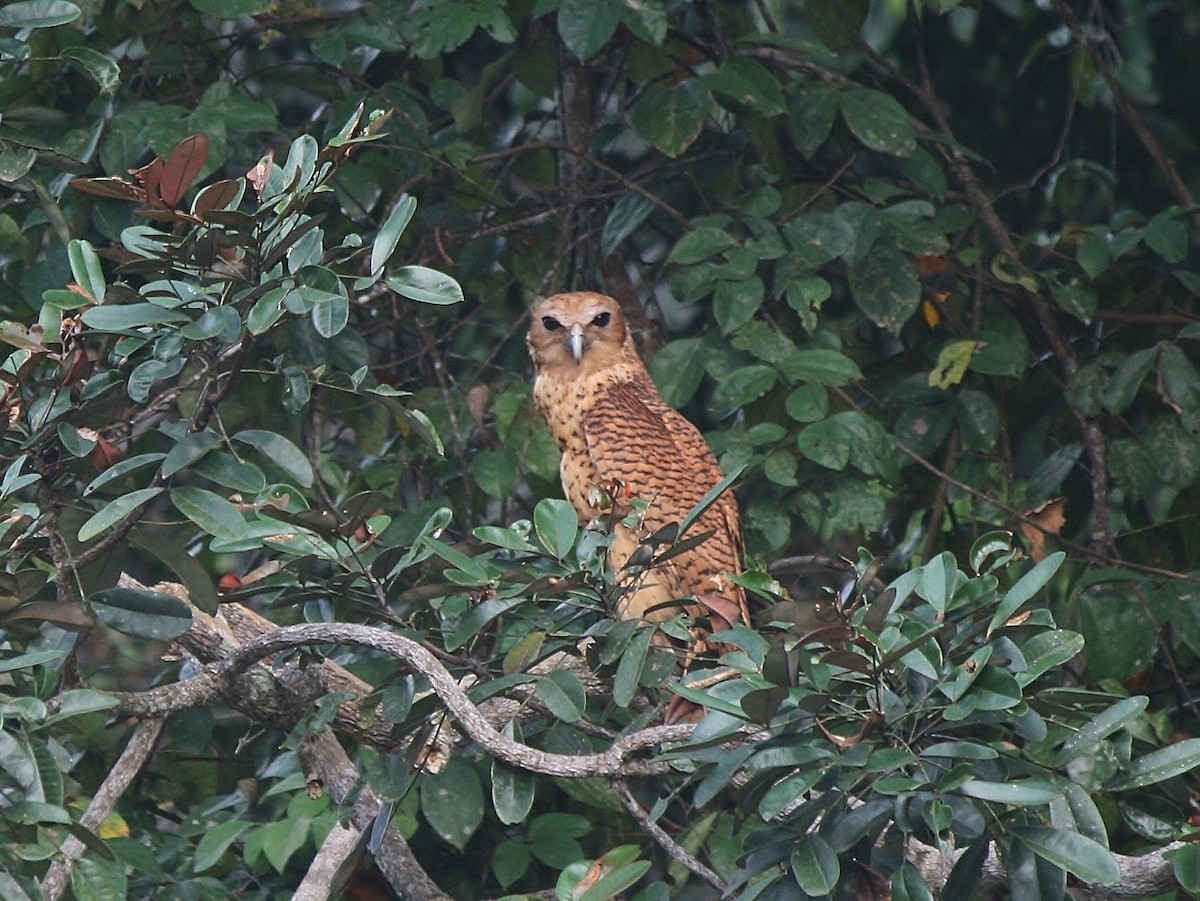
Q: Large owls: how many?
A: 1